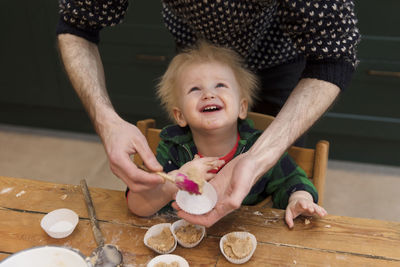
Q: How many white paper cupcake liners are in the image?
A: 6